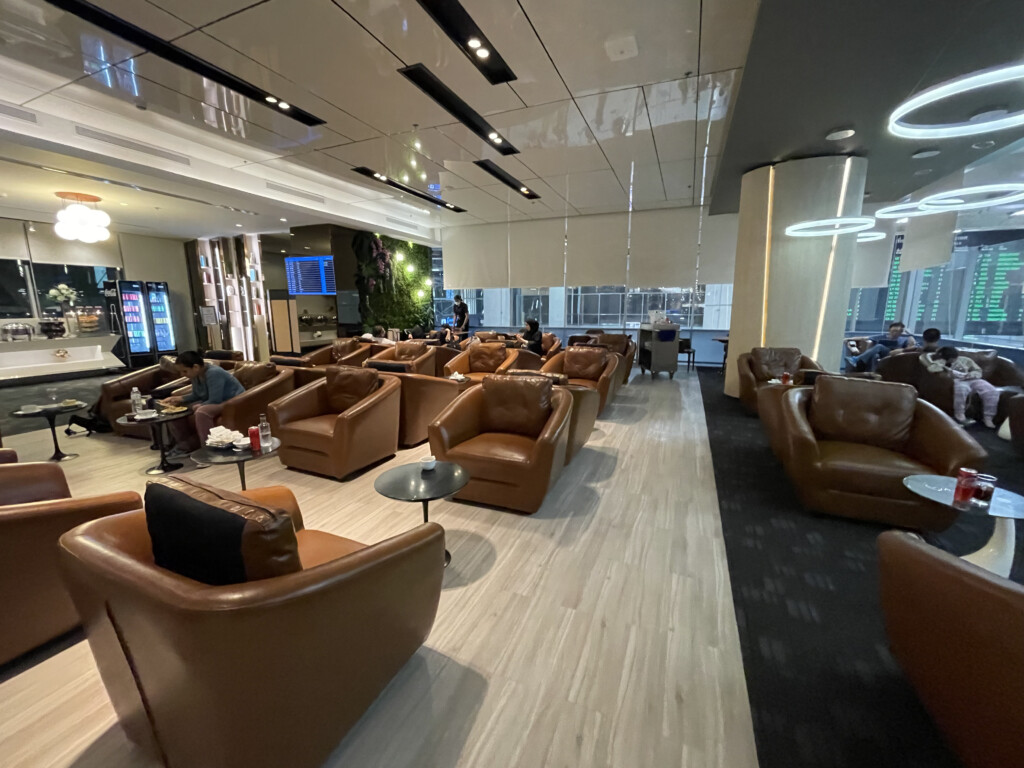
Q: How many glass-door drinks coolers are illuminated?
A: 2